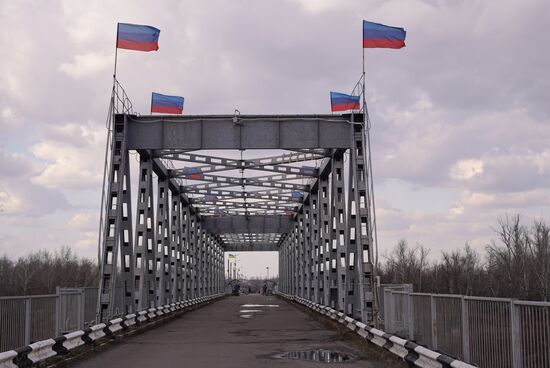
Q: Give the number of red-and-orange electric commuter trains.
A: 0